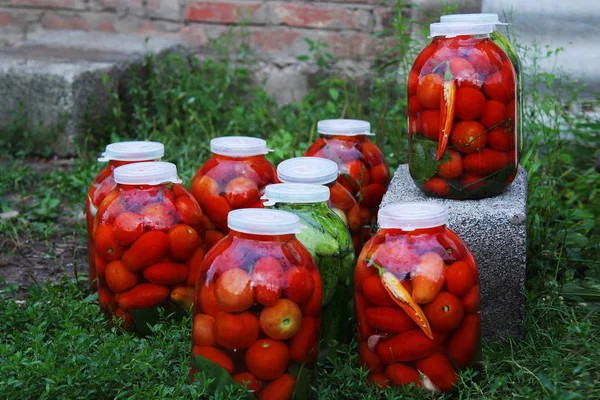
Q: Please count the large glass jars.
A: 10